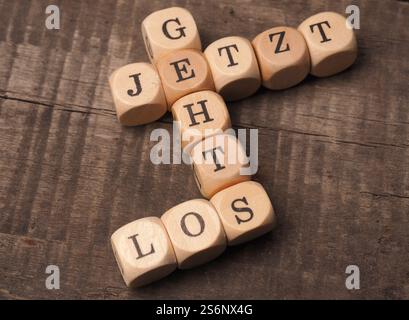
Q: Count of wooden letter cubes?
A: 11